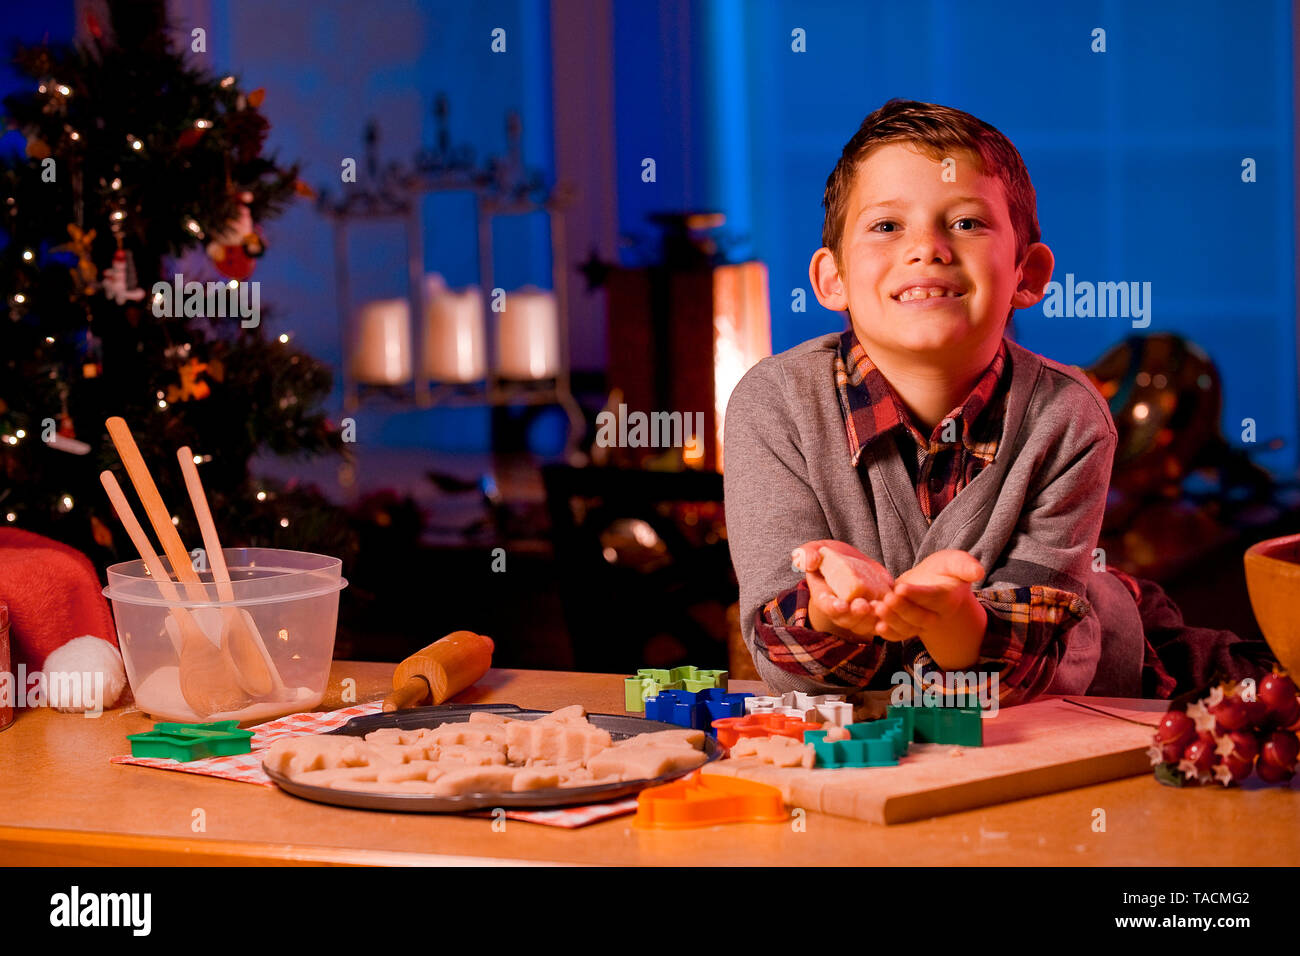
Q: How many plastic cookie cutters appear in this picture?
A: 8